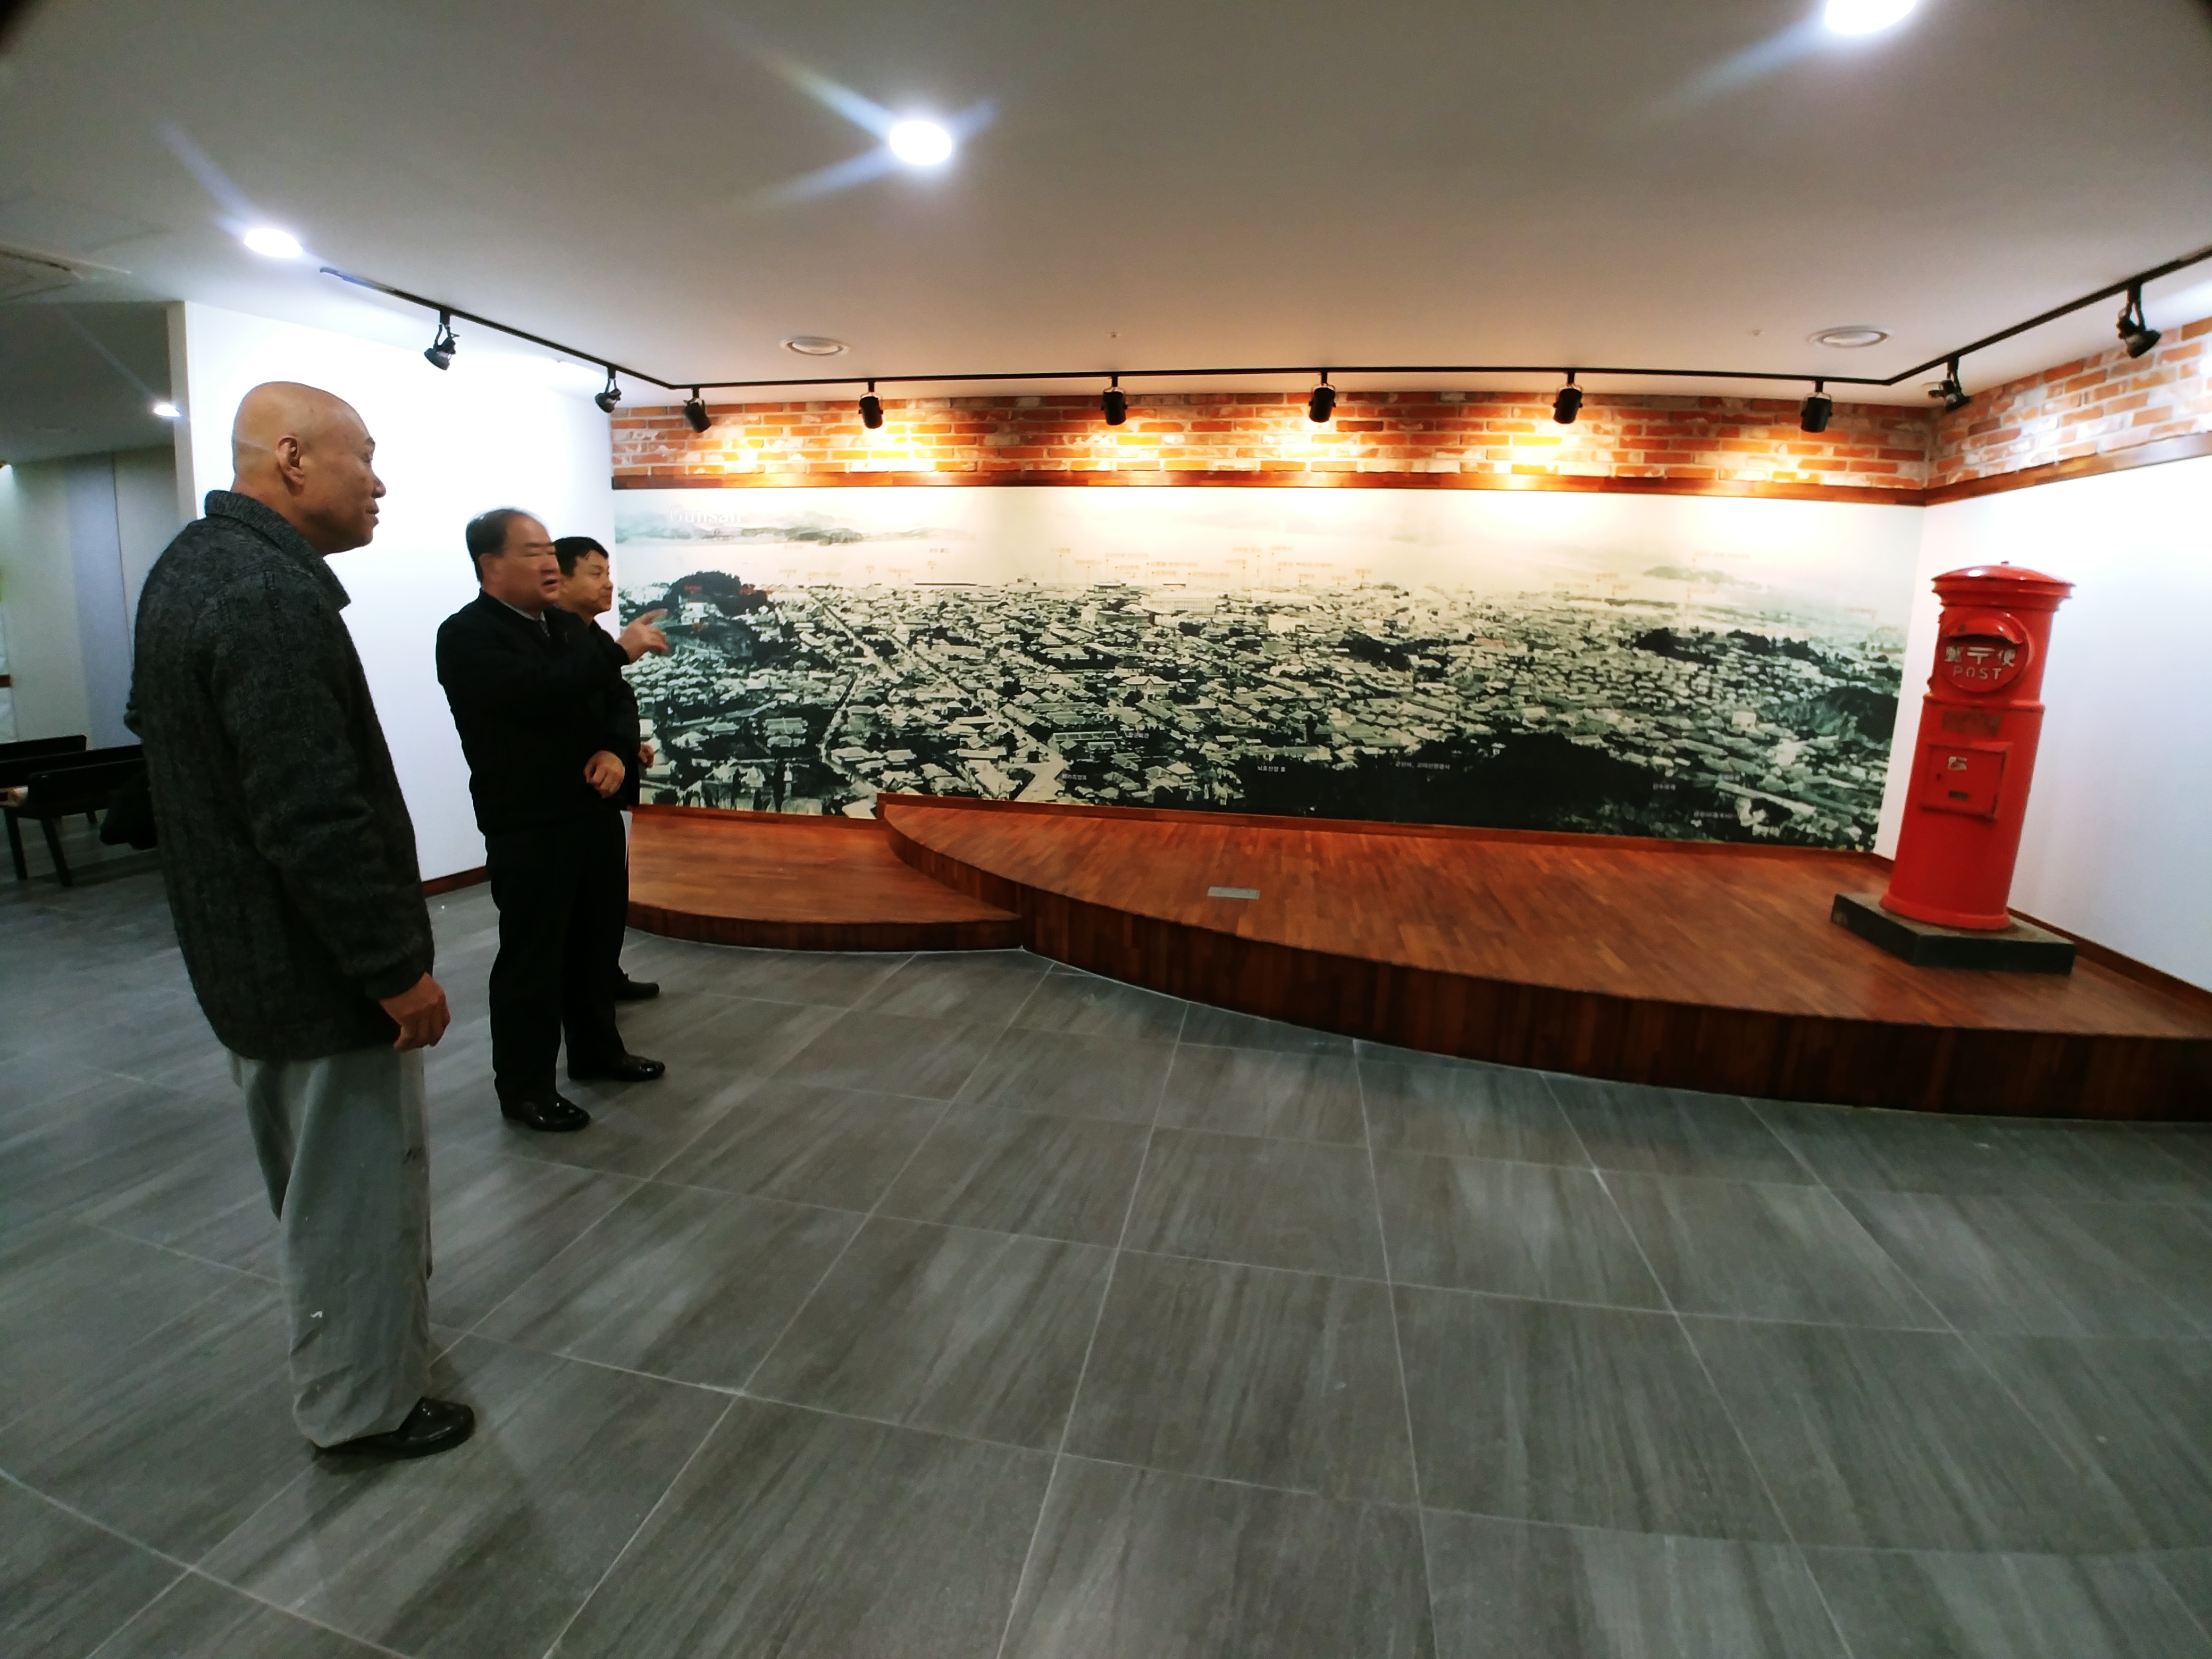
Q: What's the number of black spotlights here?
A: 10